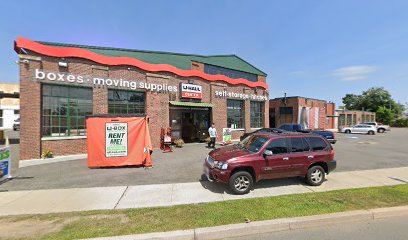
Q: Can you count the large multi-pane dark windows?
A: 4